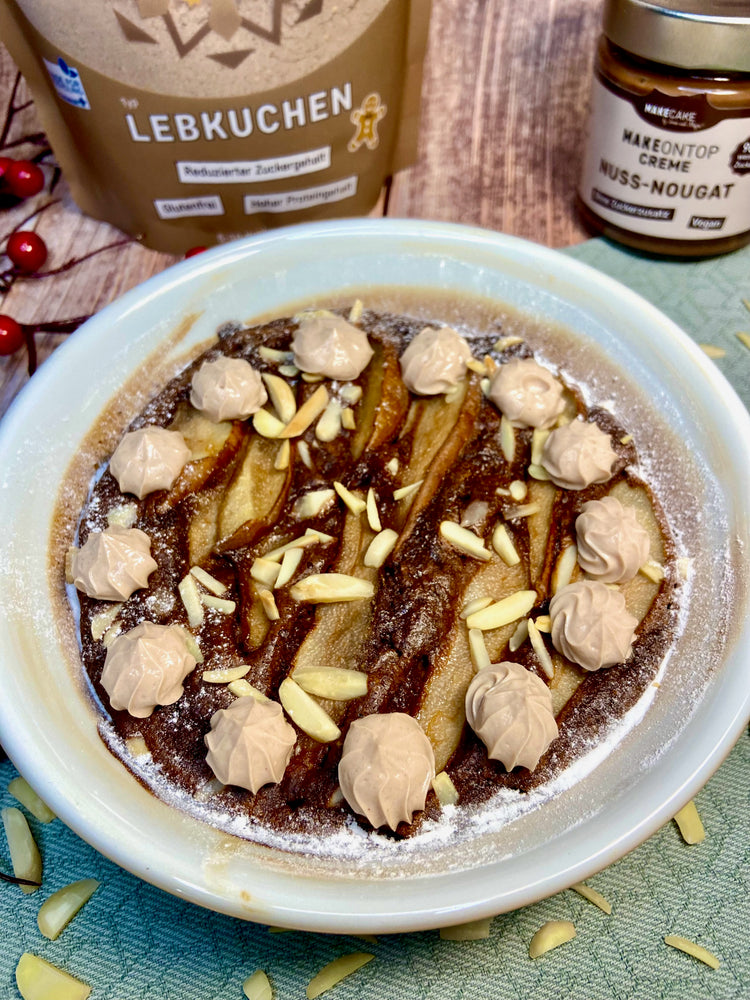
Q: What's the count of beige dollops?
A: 13